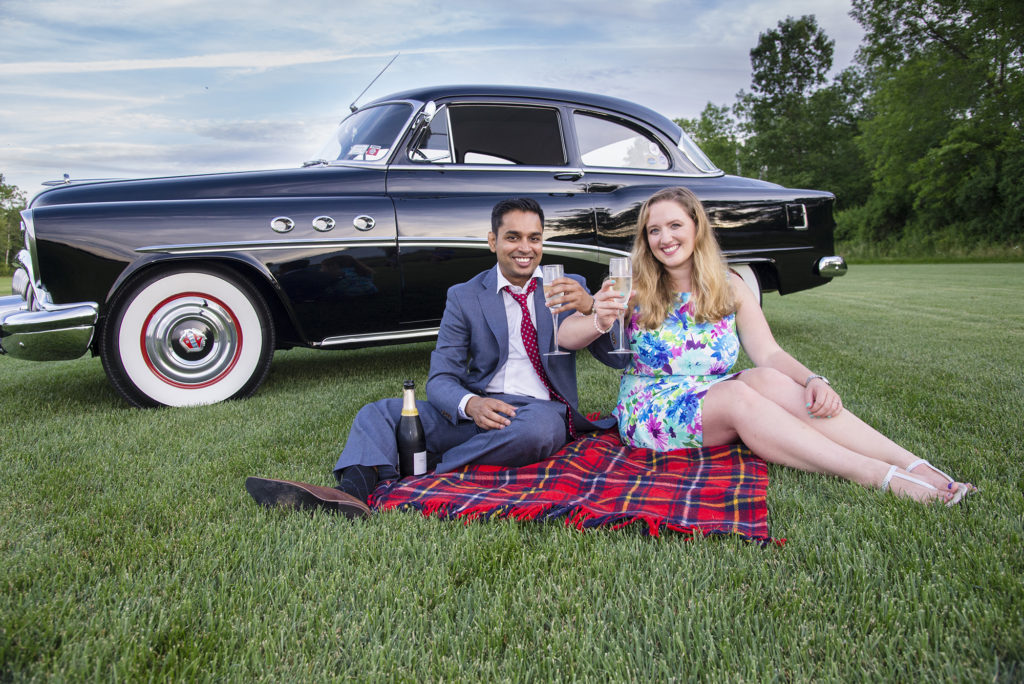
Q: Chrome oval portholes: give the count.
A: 3